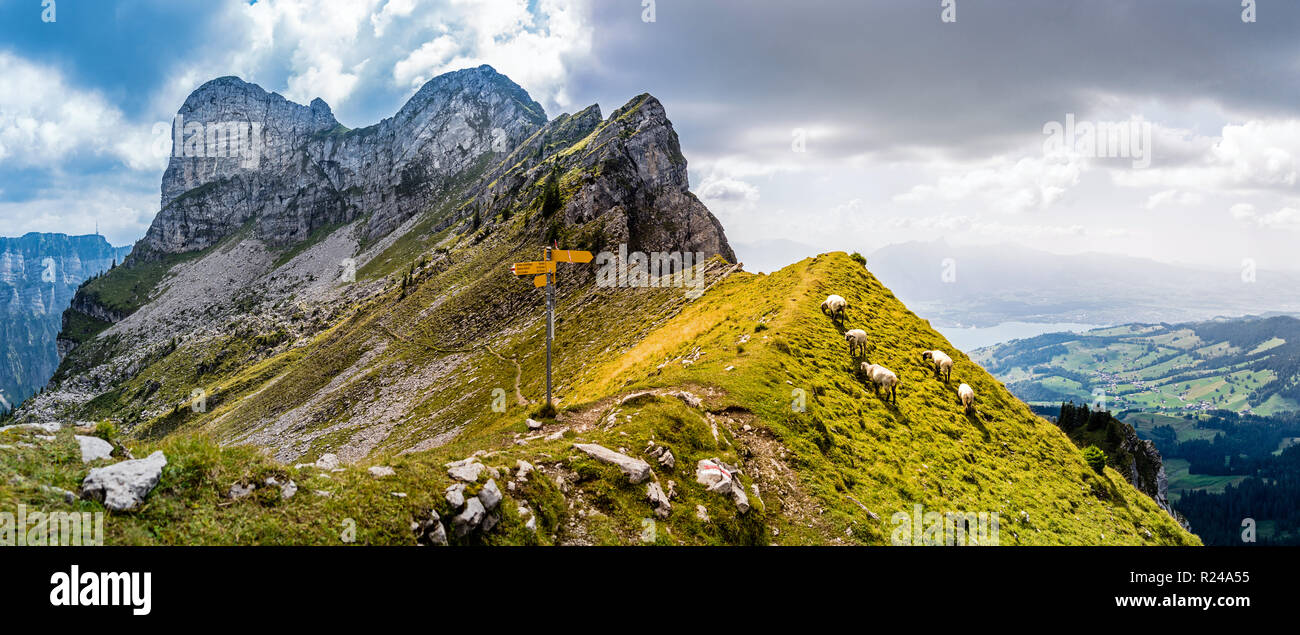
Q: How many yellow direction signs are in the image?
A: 3